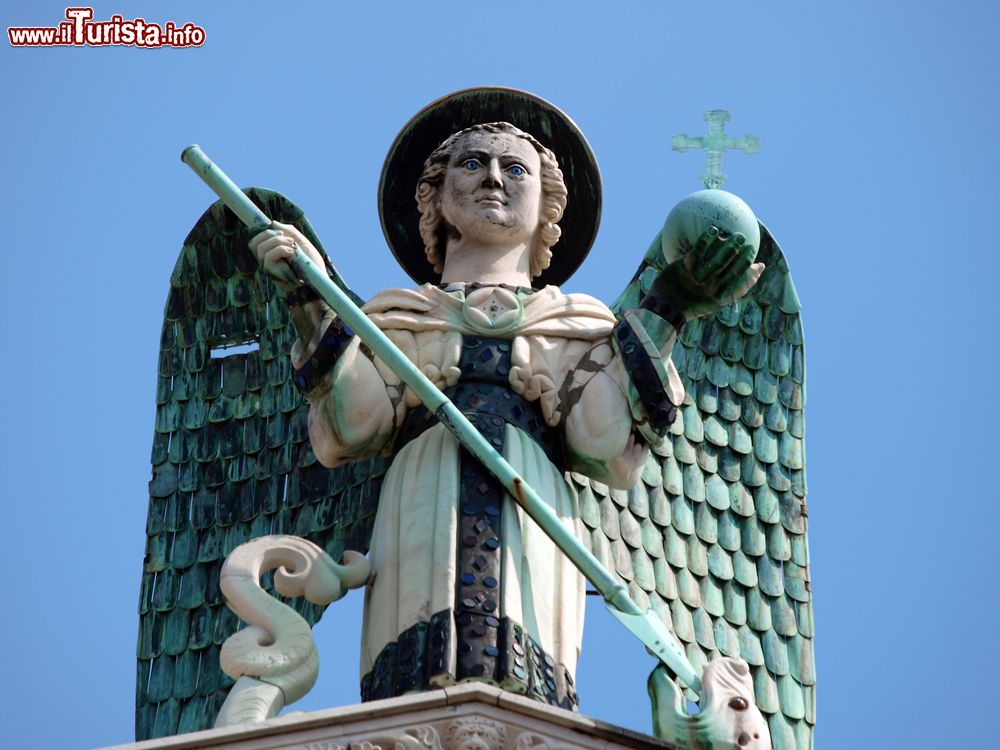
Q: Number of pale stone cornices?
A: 1